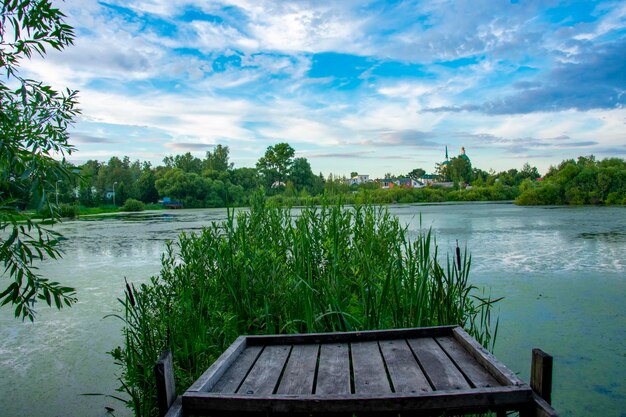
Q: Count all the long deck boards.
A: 8